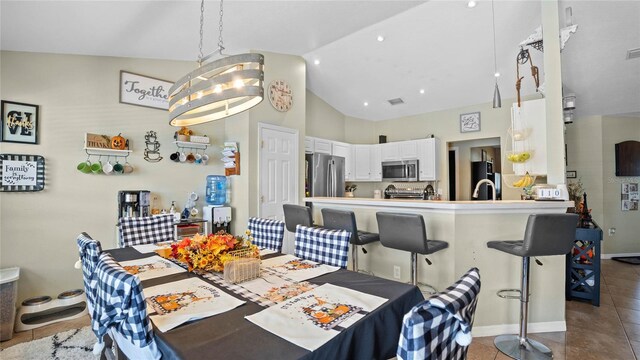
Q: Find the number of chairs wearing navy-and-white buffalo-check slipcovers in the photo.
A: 6